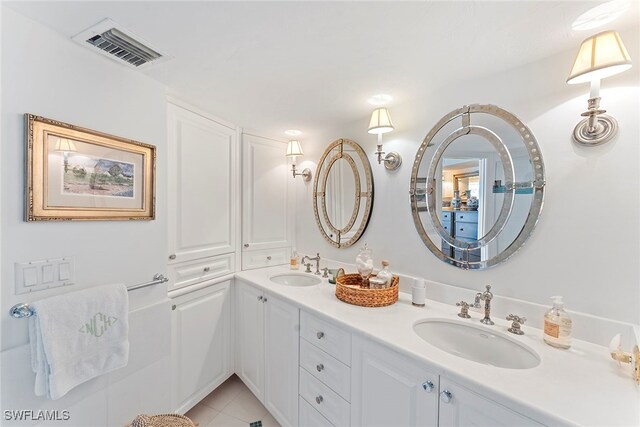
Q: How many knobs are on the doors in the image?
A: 7